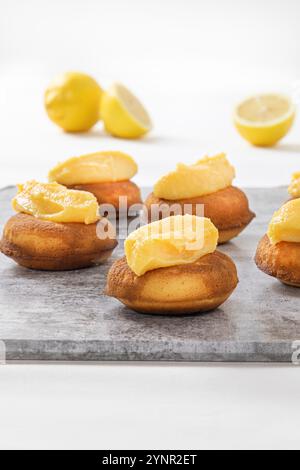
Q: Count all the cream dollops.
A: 6